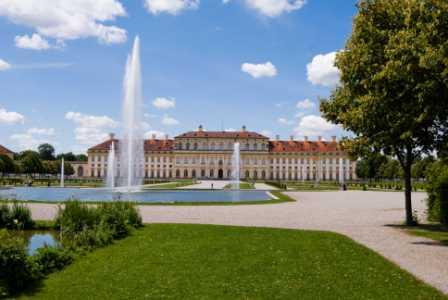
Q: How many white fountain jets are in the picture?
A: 5